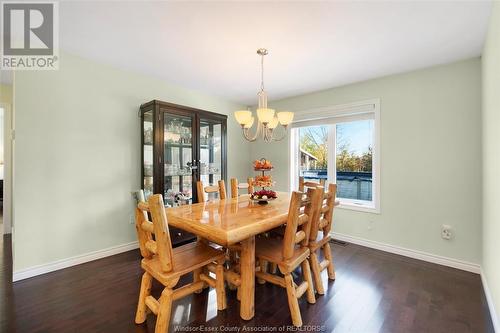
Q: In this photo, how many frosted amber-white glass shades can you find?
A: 5